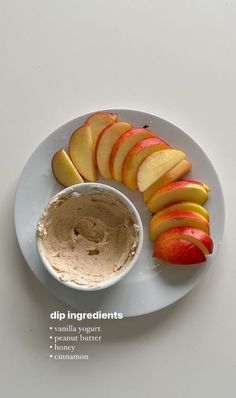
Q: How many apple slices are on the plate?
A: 13